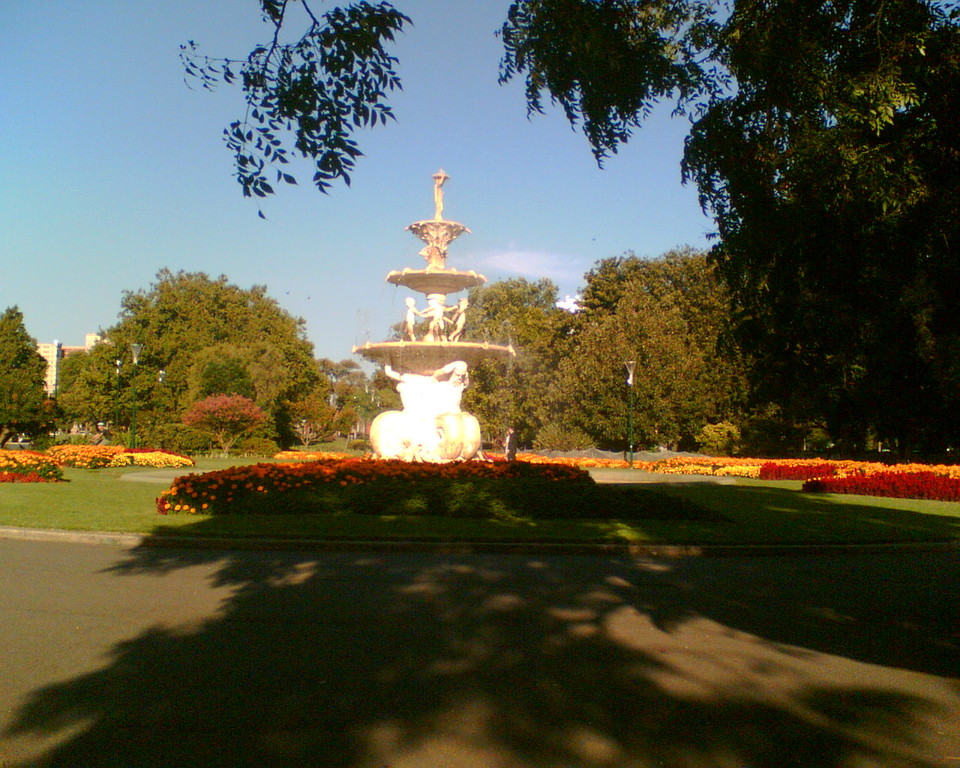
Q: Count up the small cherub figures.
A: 3